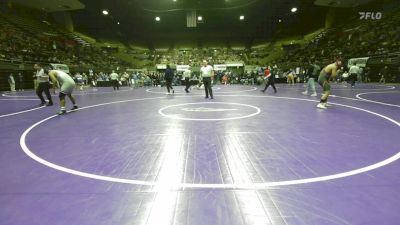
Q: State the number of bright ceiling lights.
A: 5